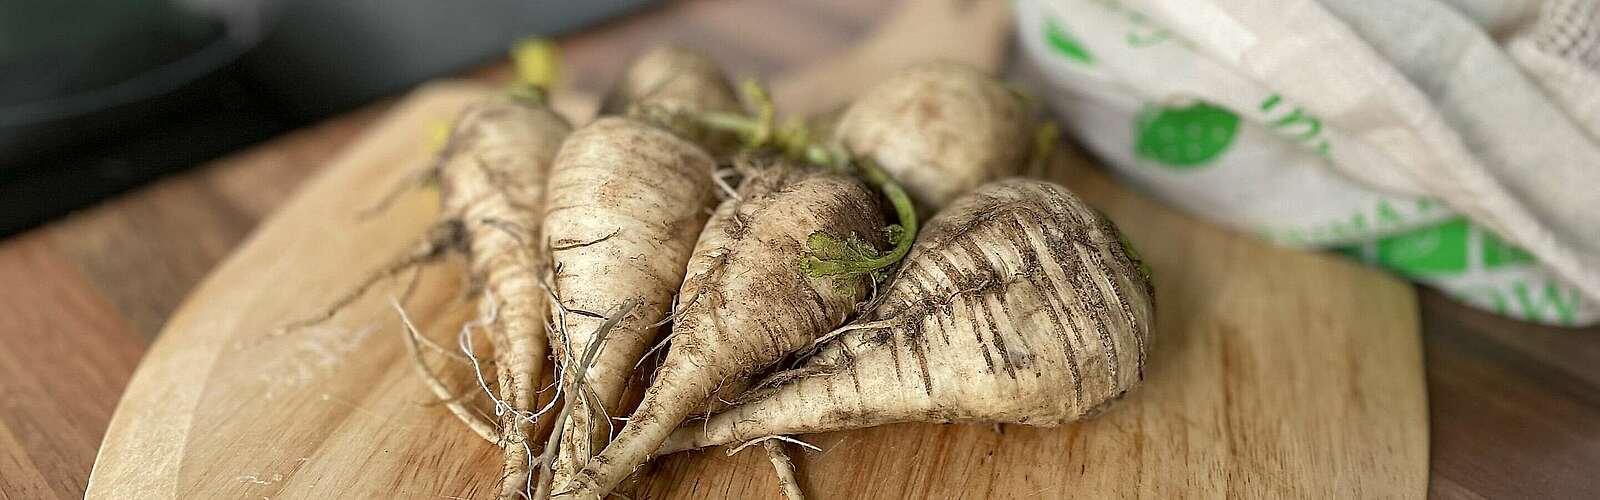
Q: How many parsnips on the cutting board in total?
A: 6